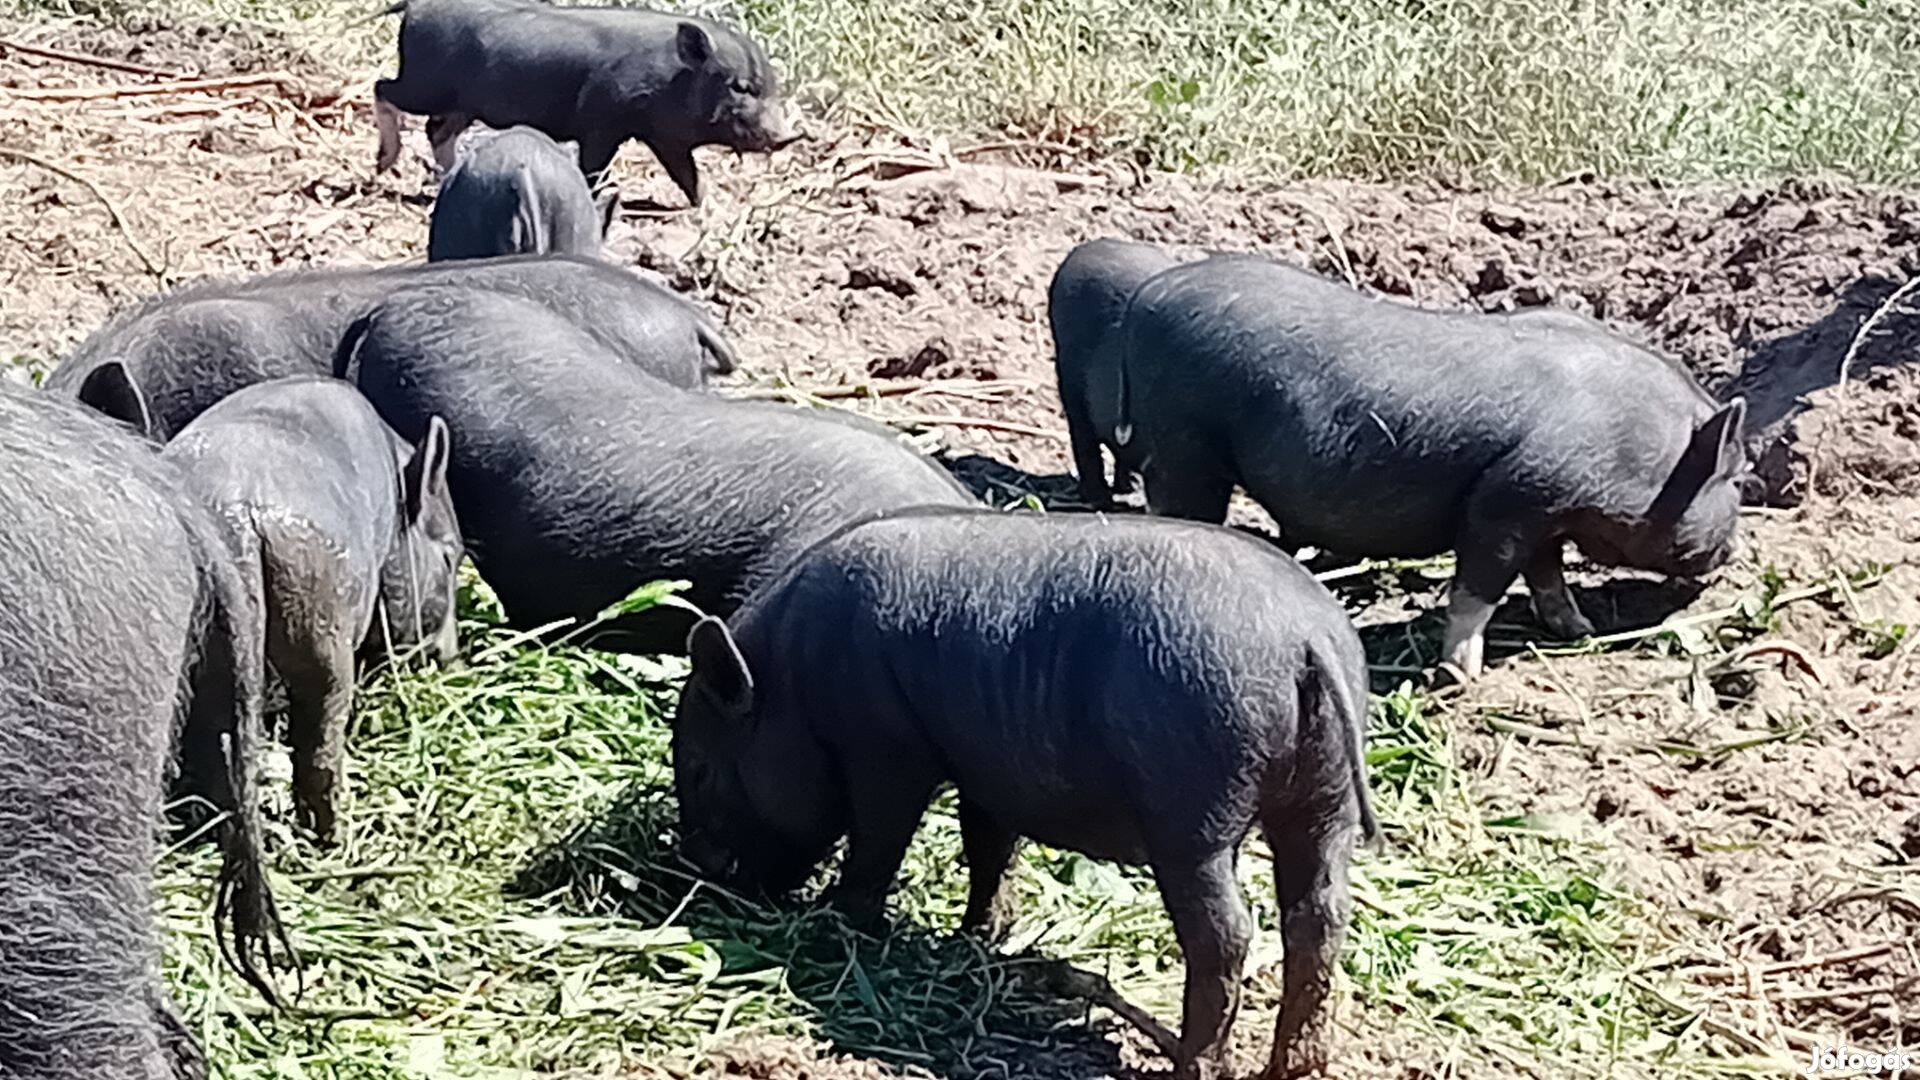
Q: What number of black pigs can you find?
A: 9